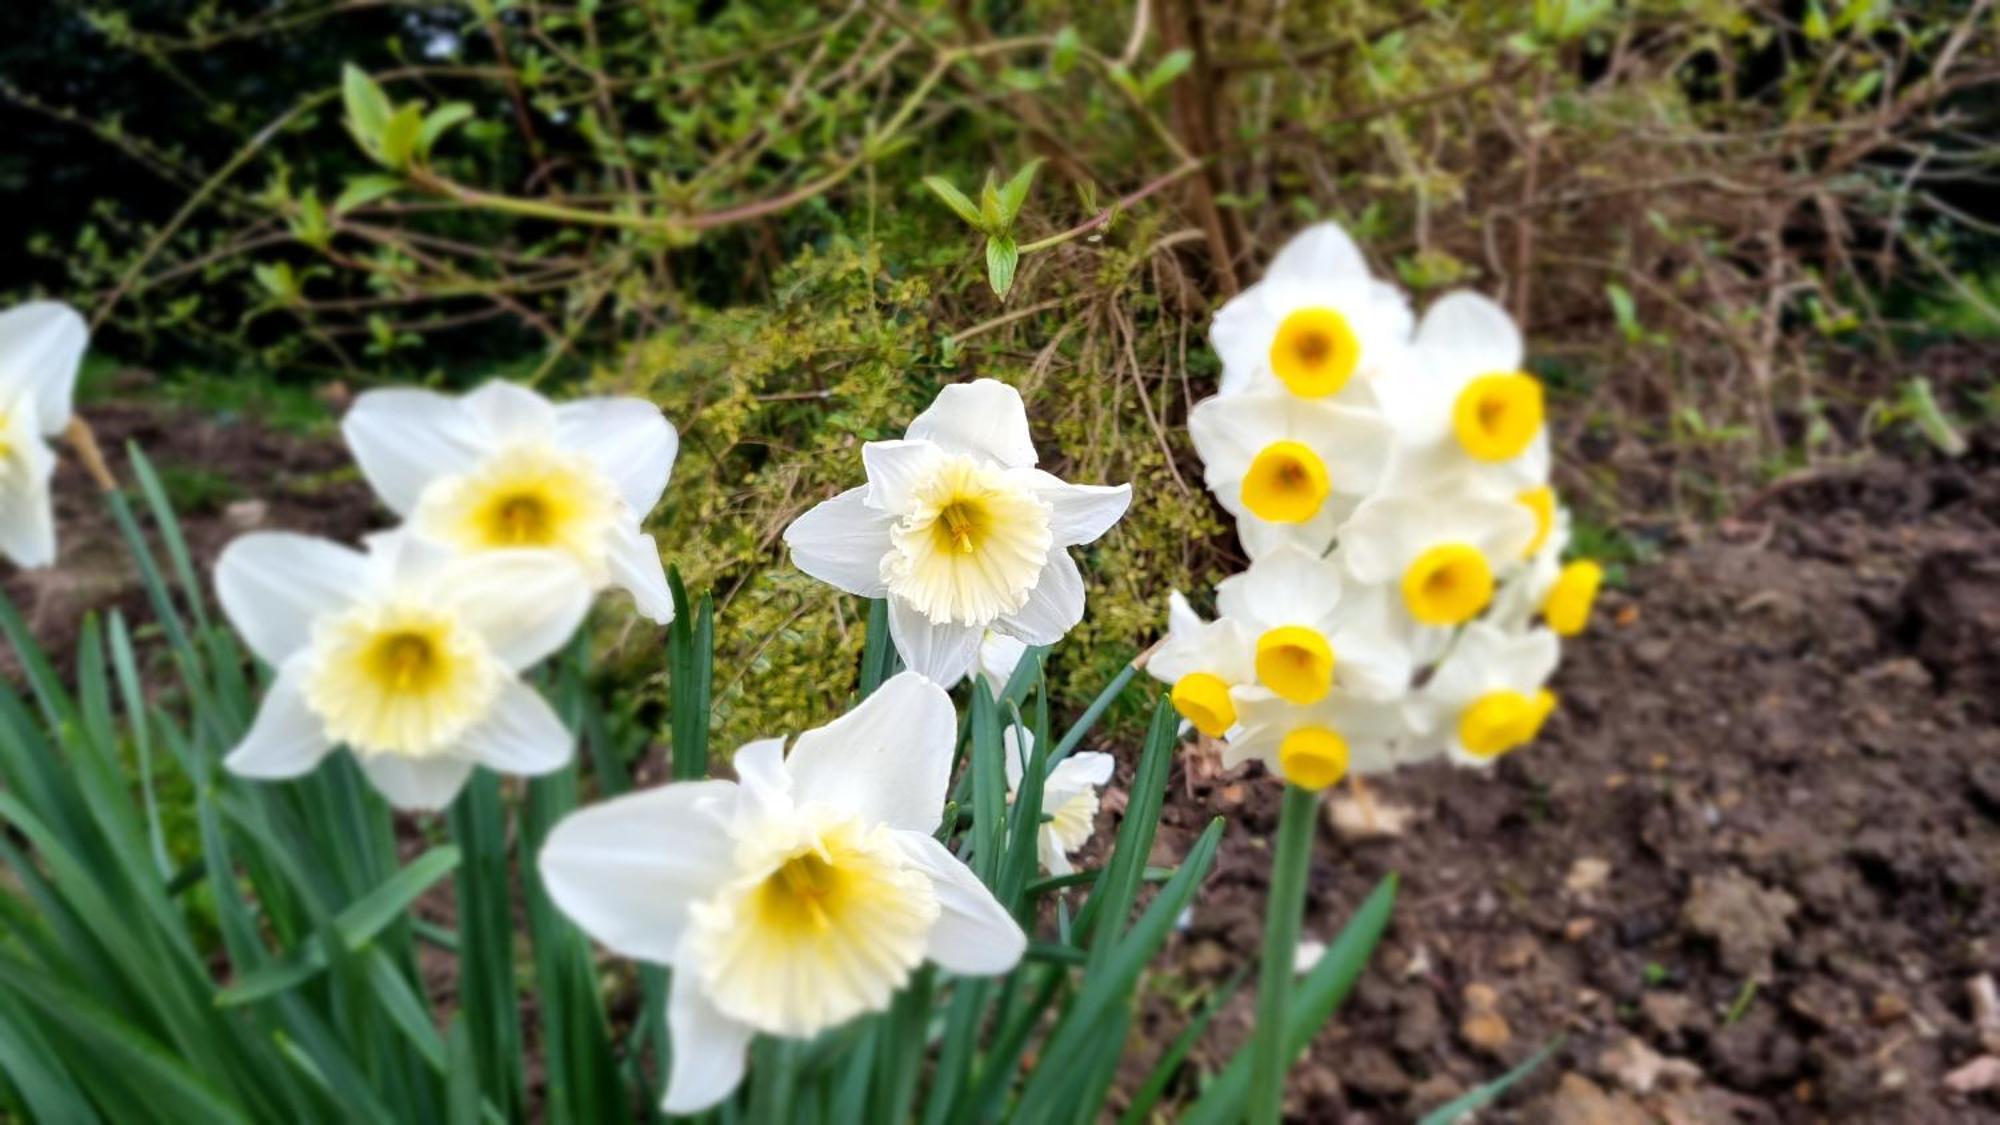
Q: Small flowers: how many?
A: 10